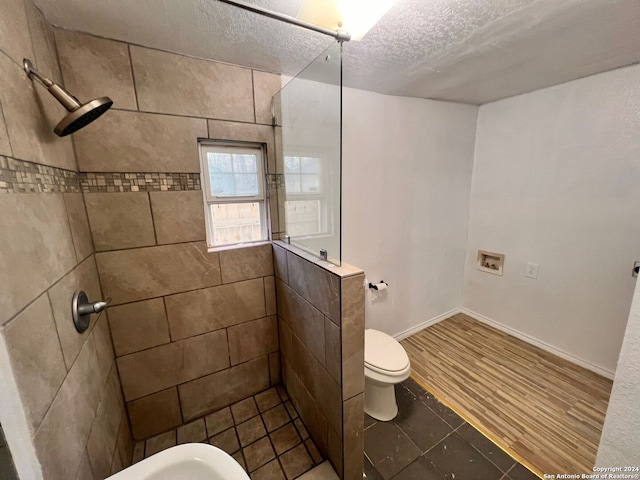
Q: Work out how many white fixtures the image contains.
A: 2